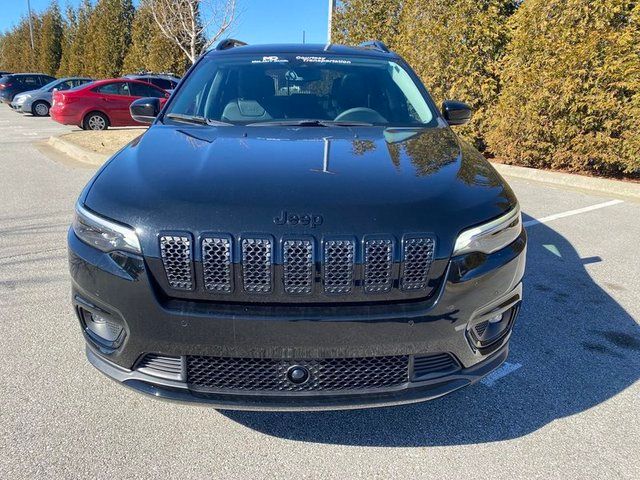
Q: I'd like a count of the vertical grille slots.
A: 7